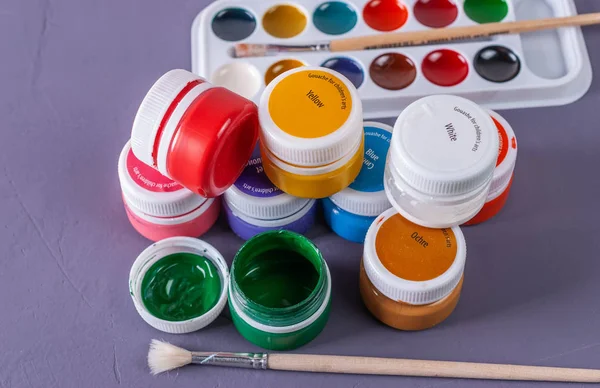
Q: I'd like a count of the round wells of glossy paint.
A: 12